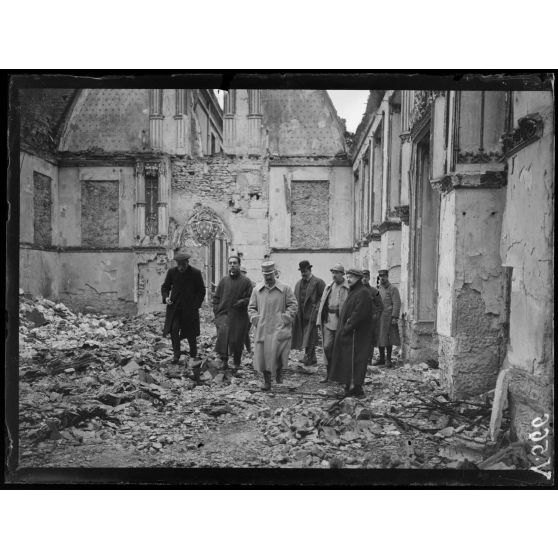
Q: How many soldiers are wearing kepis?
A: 3